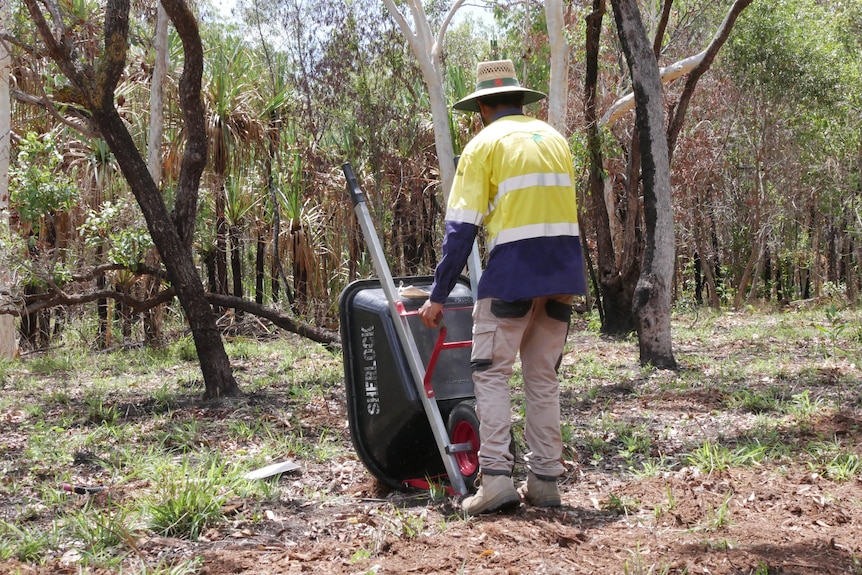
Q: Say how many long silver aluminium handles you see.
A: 2